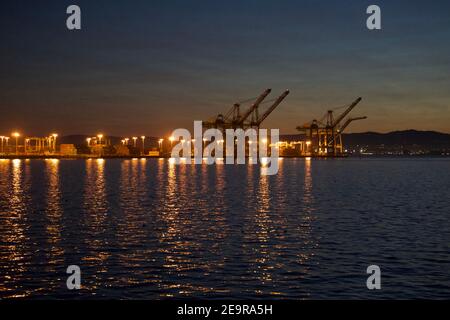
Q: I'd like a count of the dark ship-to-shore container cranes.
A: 4